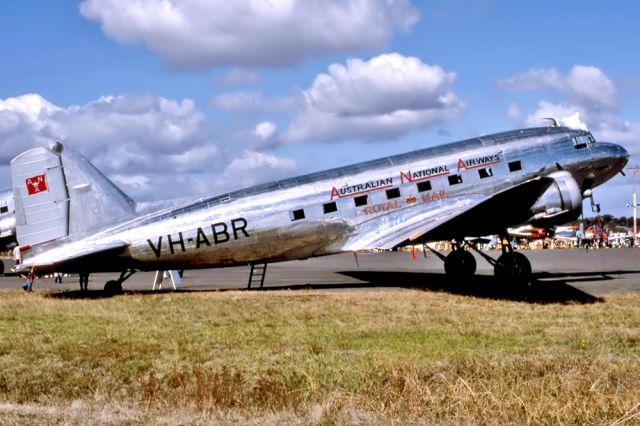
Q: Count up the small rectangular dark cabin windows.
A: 8